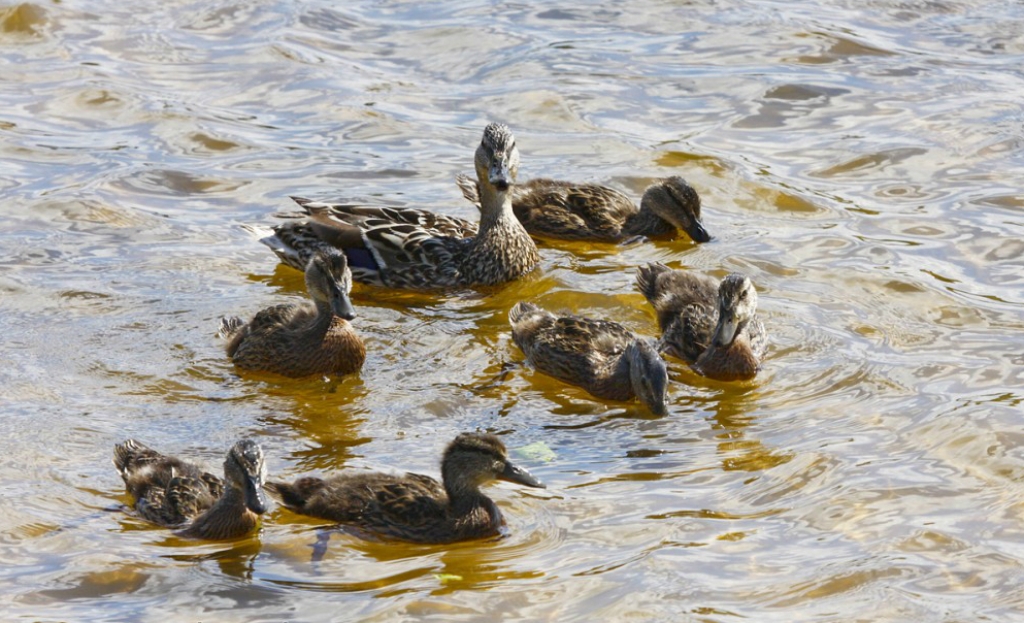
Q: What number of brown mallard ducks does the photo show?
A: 7